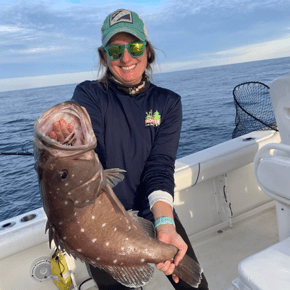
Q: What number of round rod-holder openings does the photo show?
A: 3